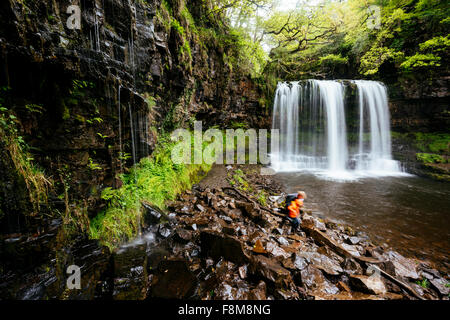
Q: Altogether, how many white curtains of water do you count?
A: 3